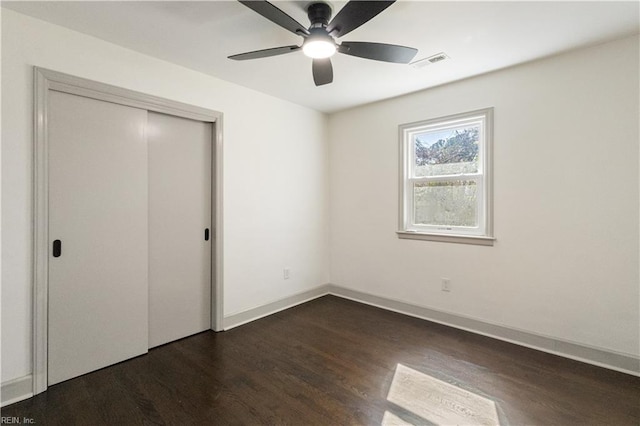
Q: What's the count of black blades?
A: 5